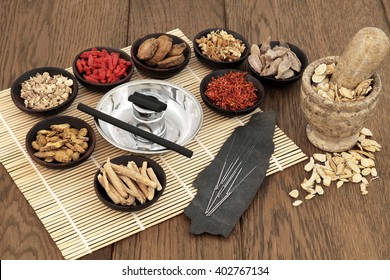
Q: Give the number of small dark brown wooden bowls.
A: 8